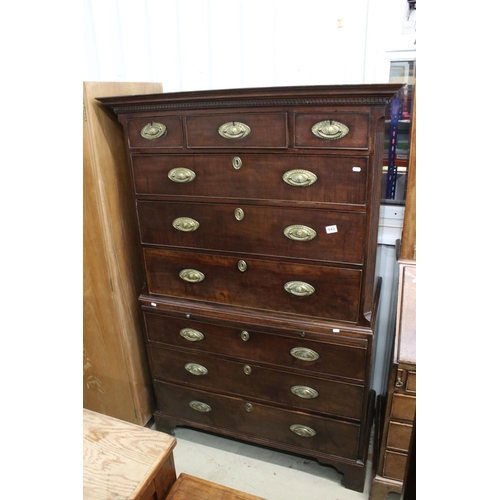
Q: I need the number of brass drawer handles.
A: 15